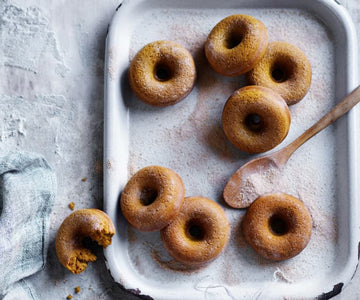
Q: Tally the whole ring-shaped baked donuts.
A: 7